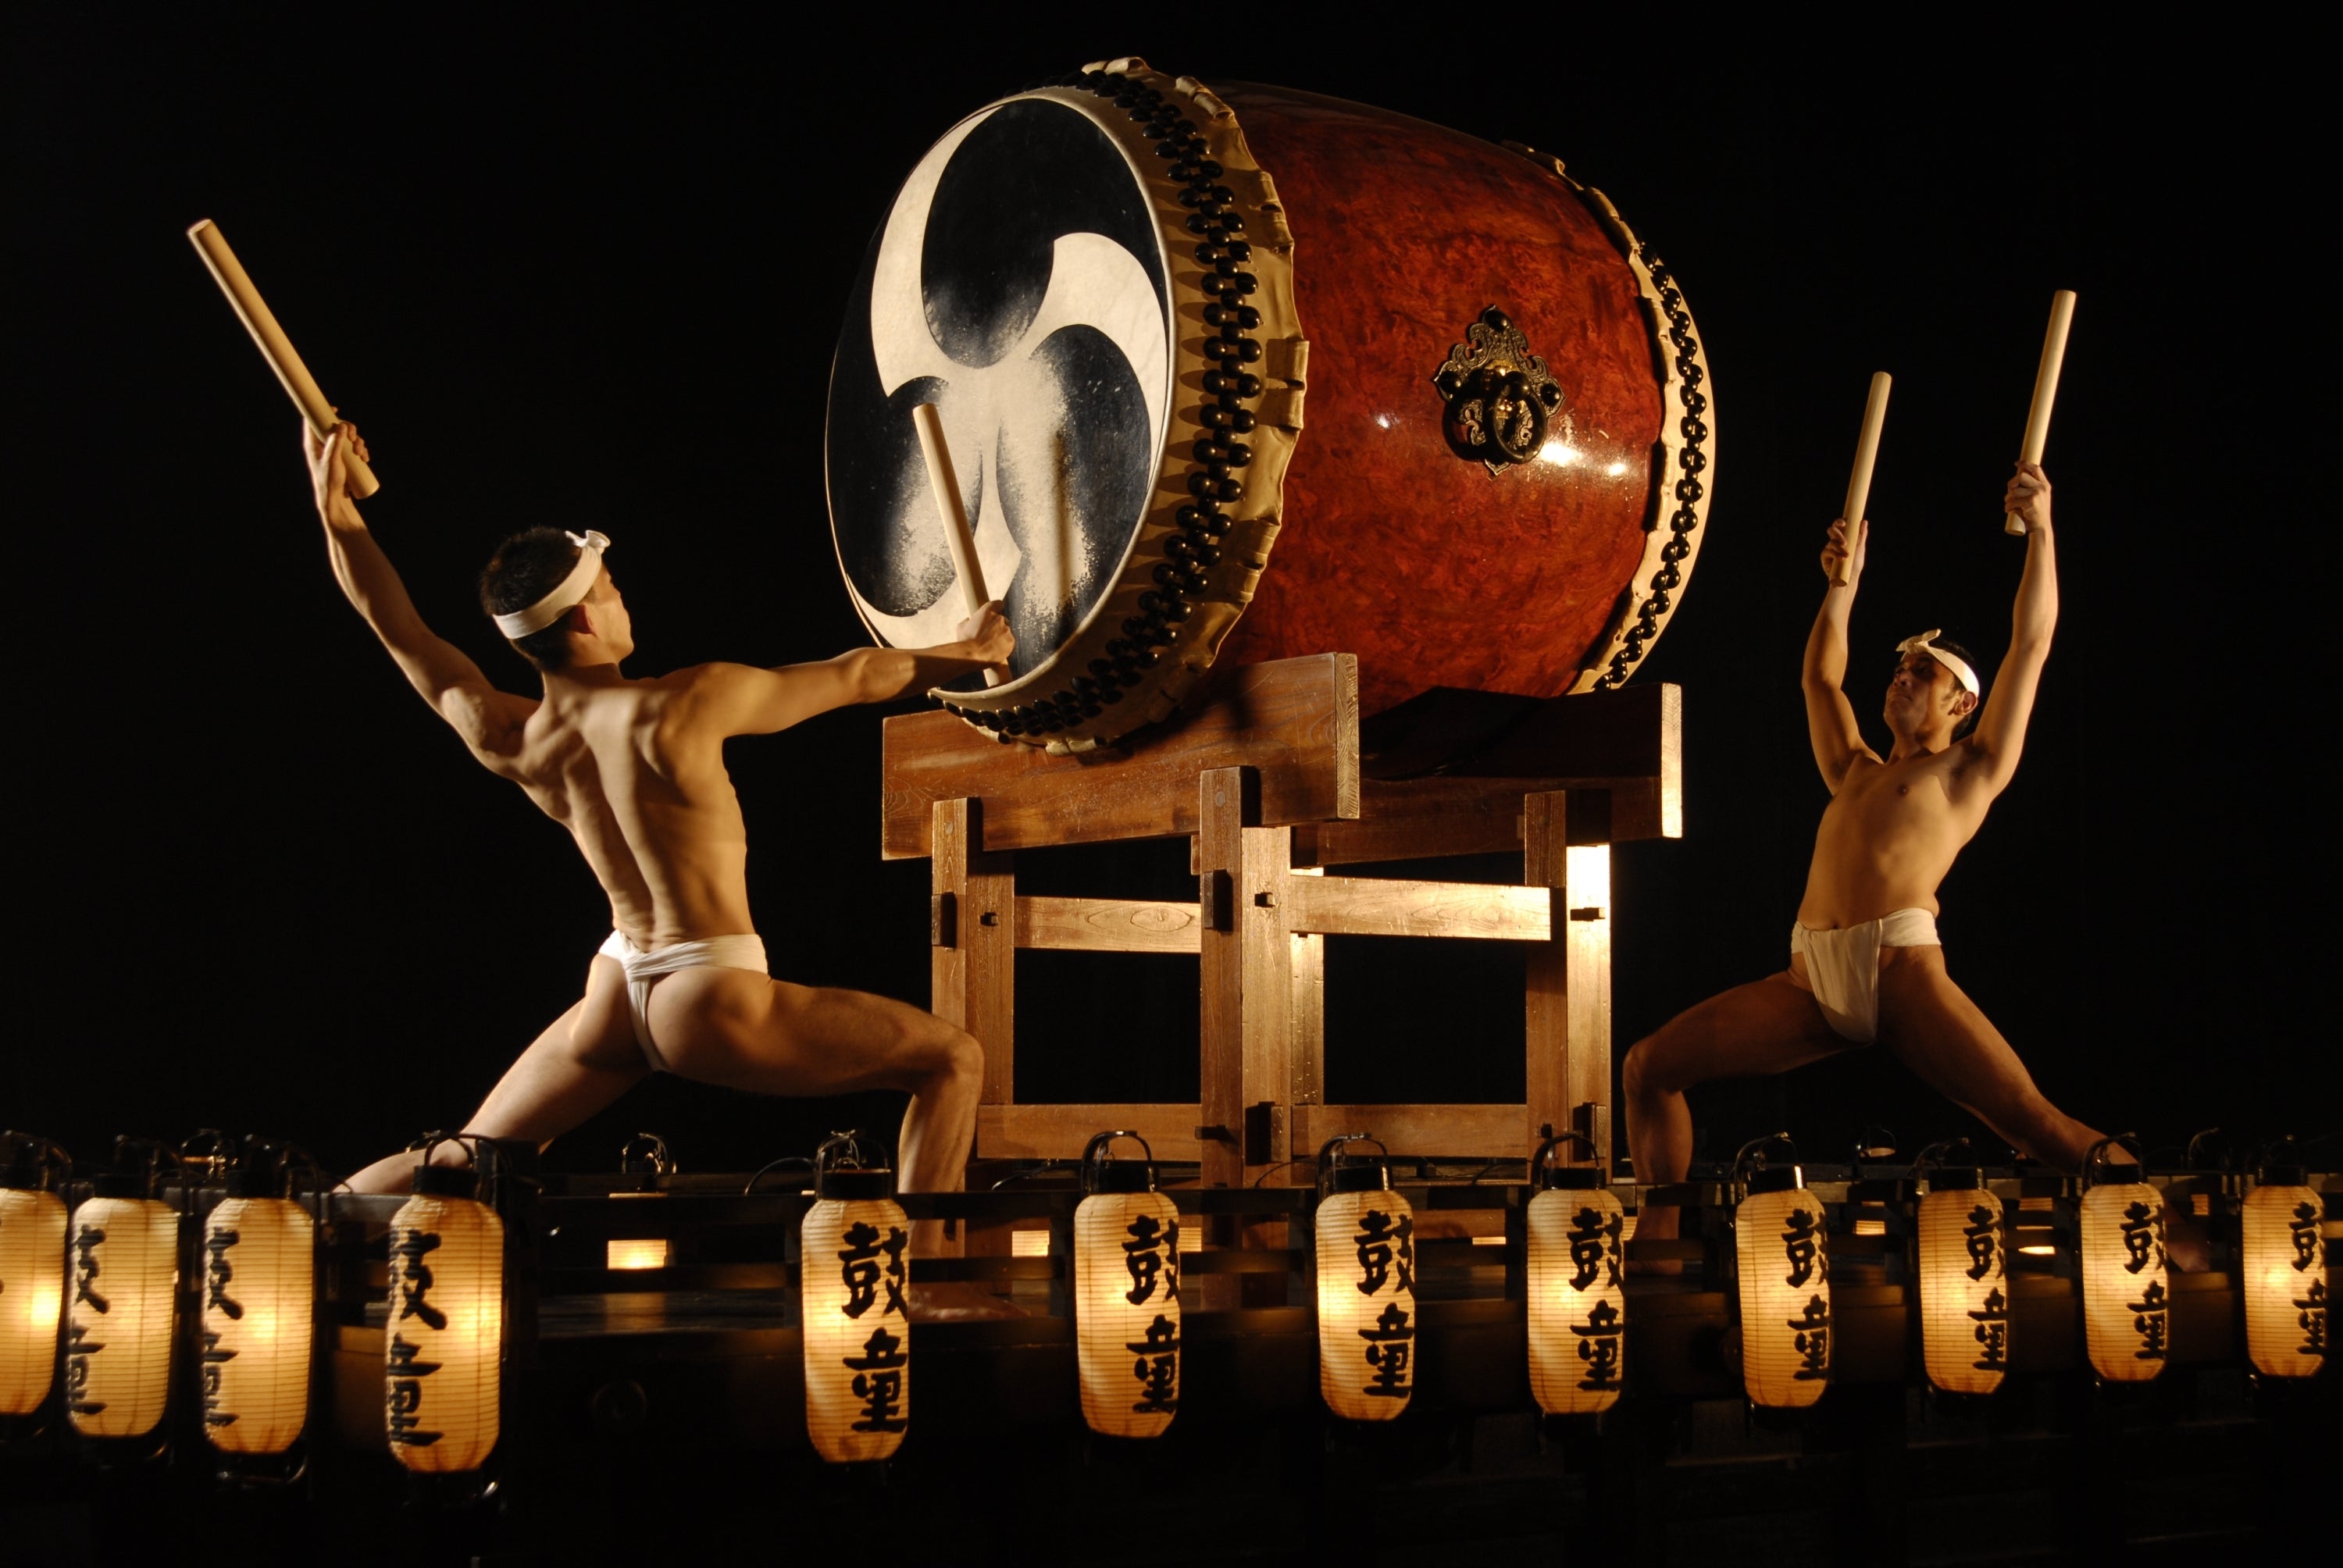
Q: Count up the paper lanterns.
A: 12